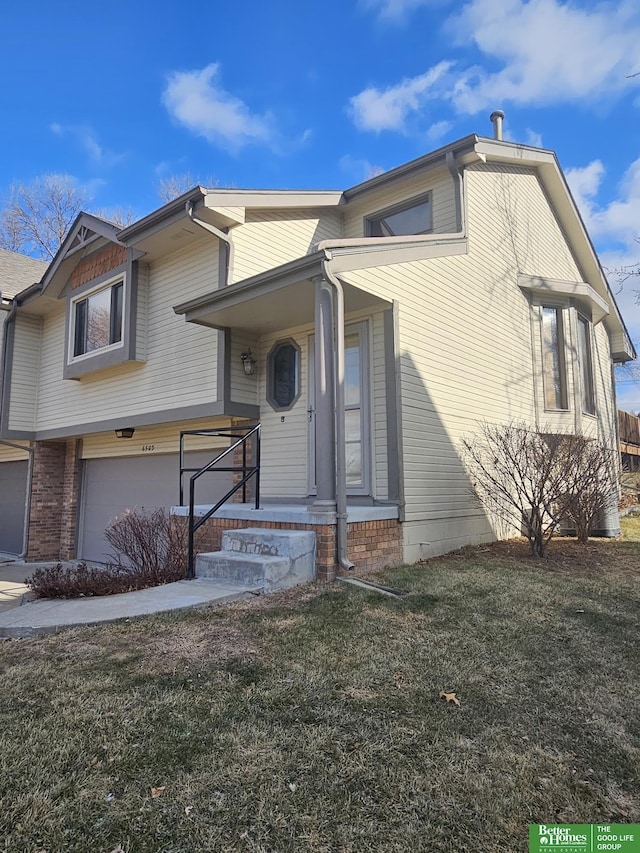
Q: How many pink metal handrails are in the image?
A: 0